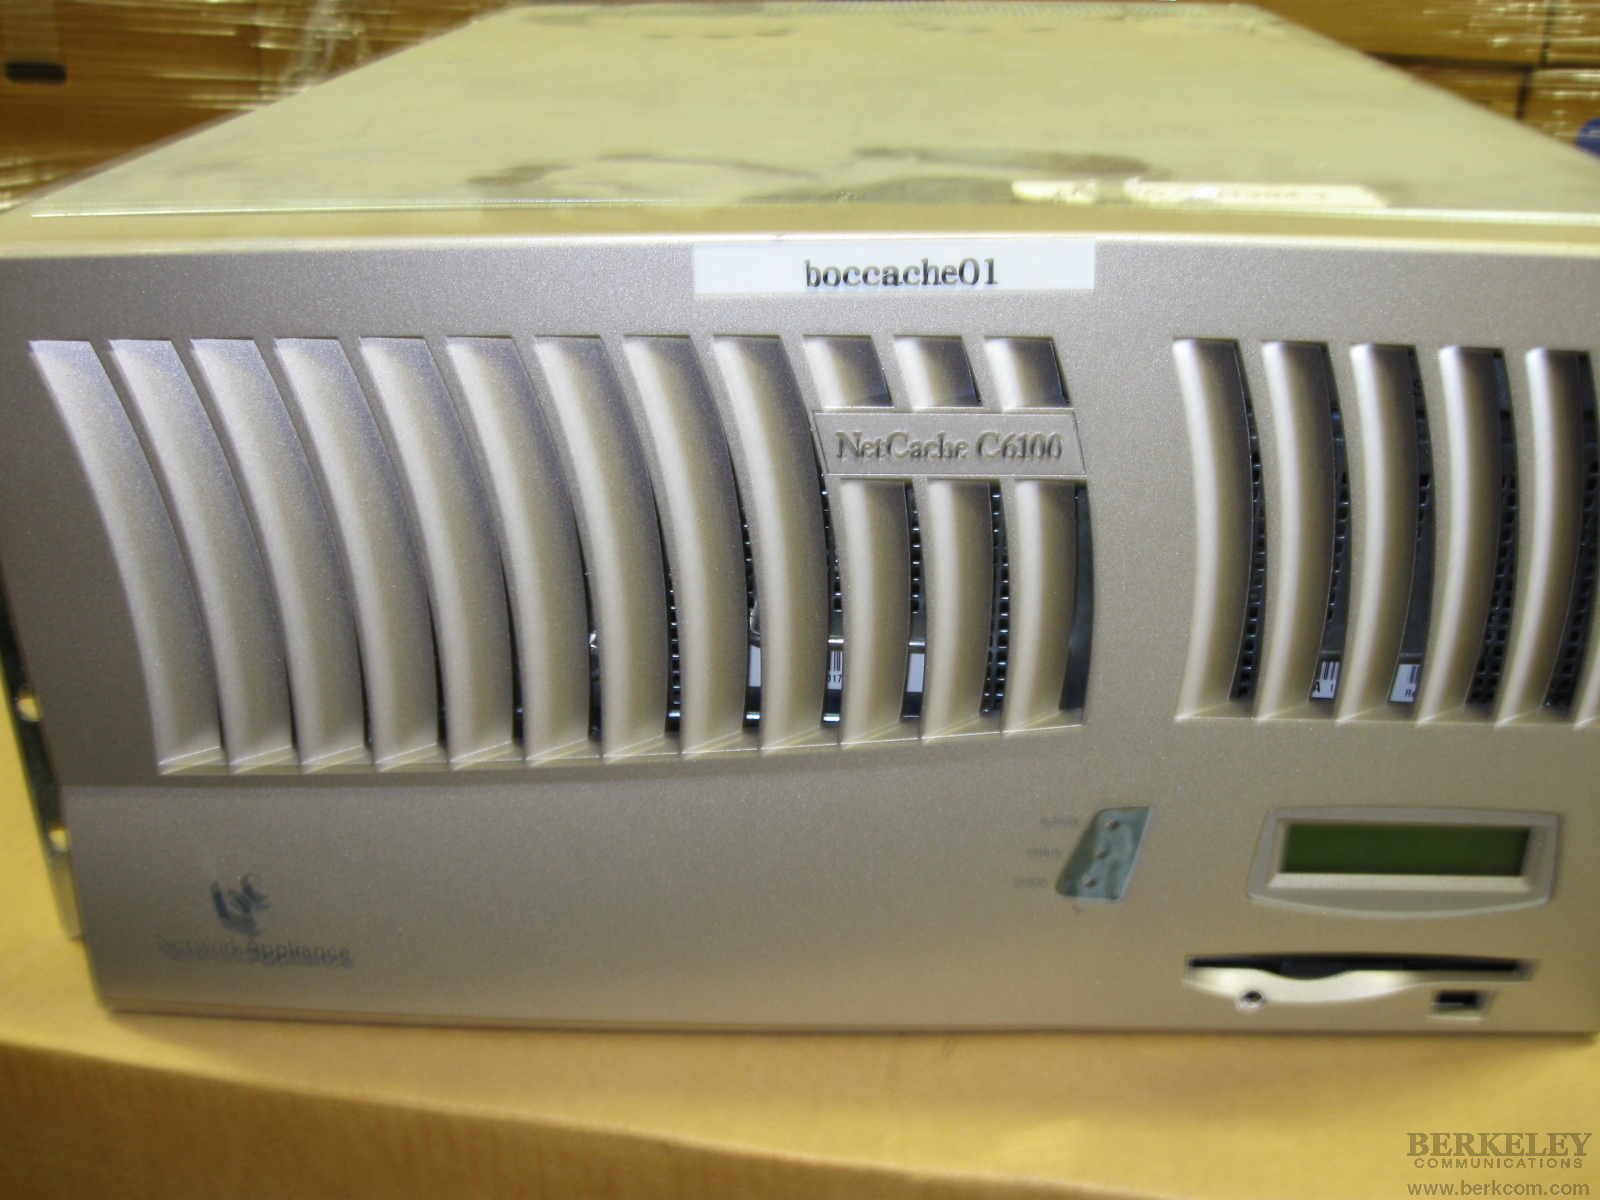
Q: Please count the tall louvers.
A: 14